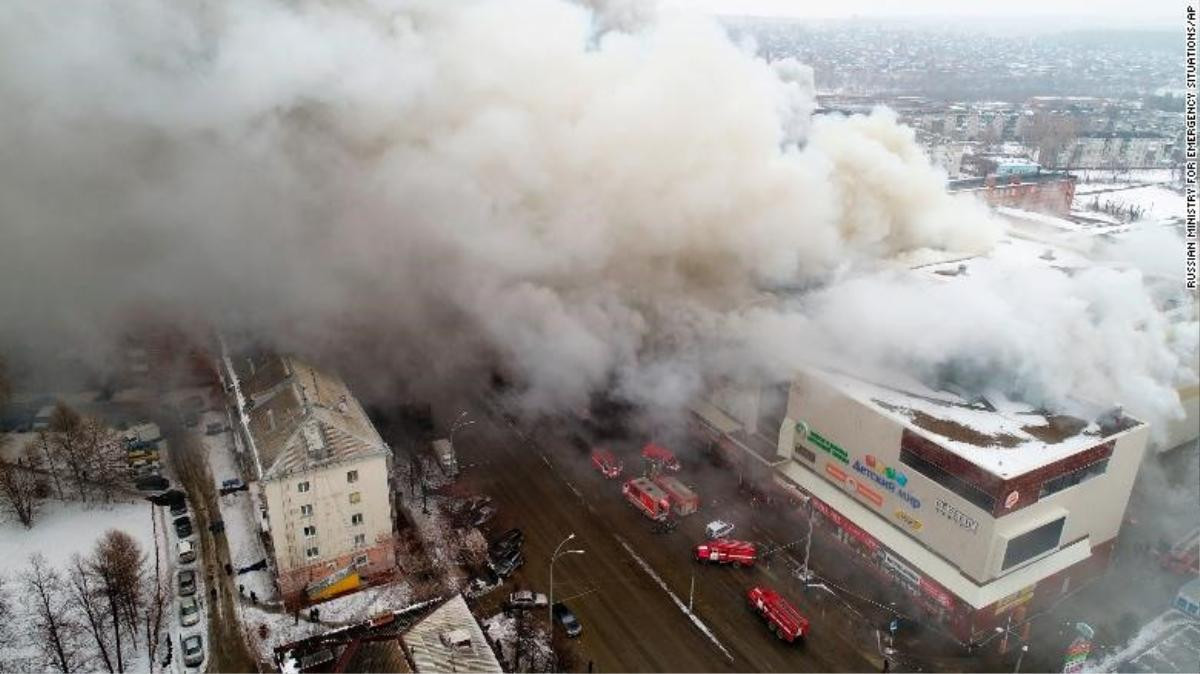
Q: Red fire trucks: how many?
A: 6